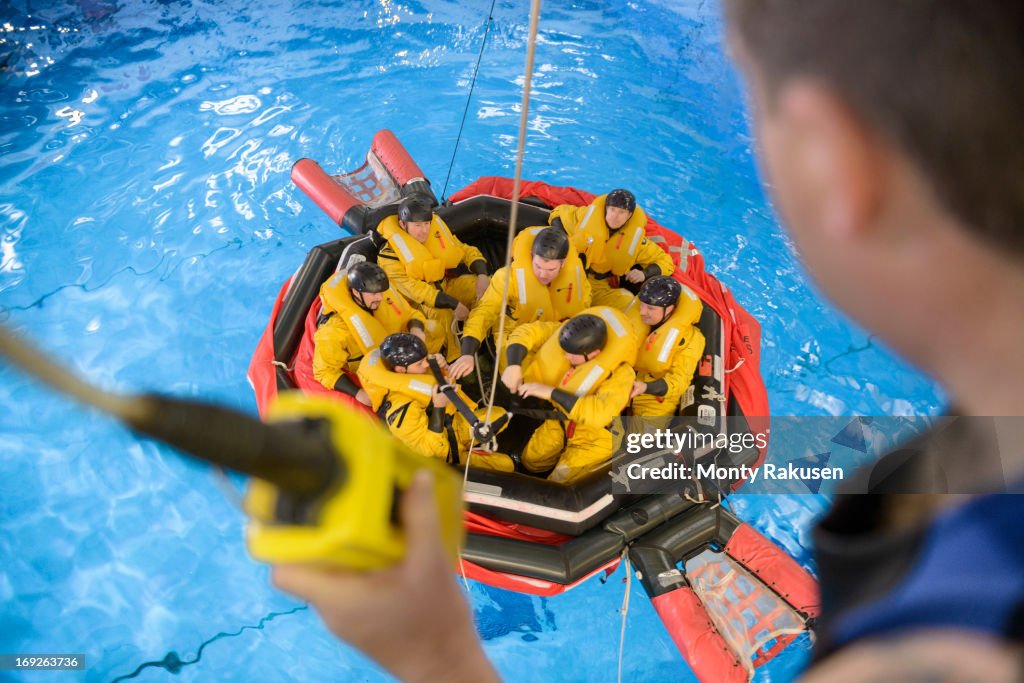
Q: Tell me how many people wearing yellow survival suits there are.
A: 7